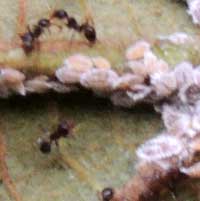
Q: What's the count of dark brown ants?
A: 4